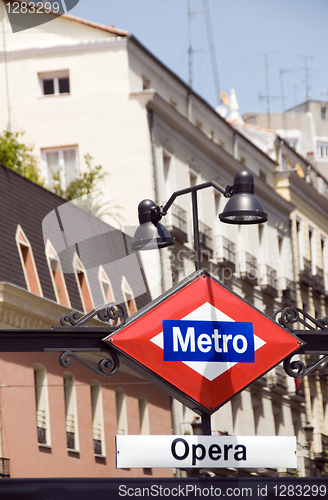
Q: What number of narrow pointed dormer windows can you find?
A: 5